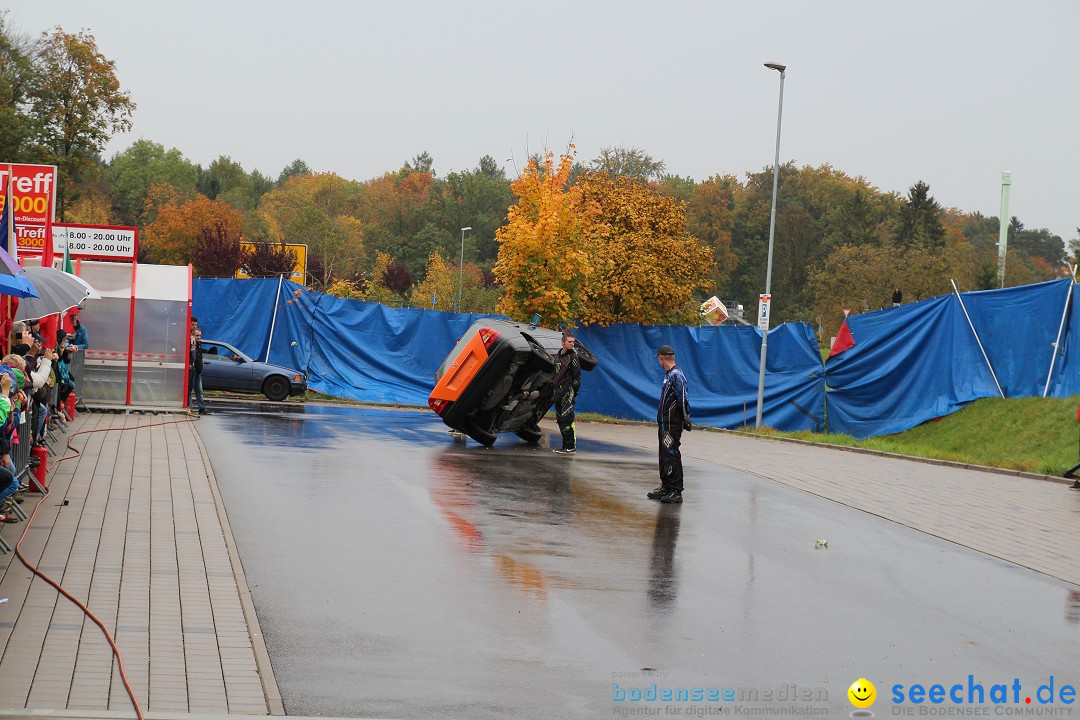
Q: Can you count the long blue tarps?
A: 2